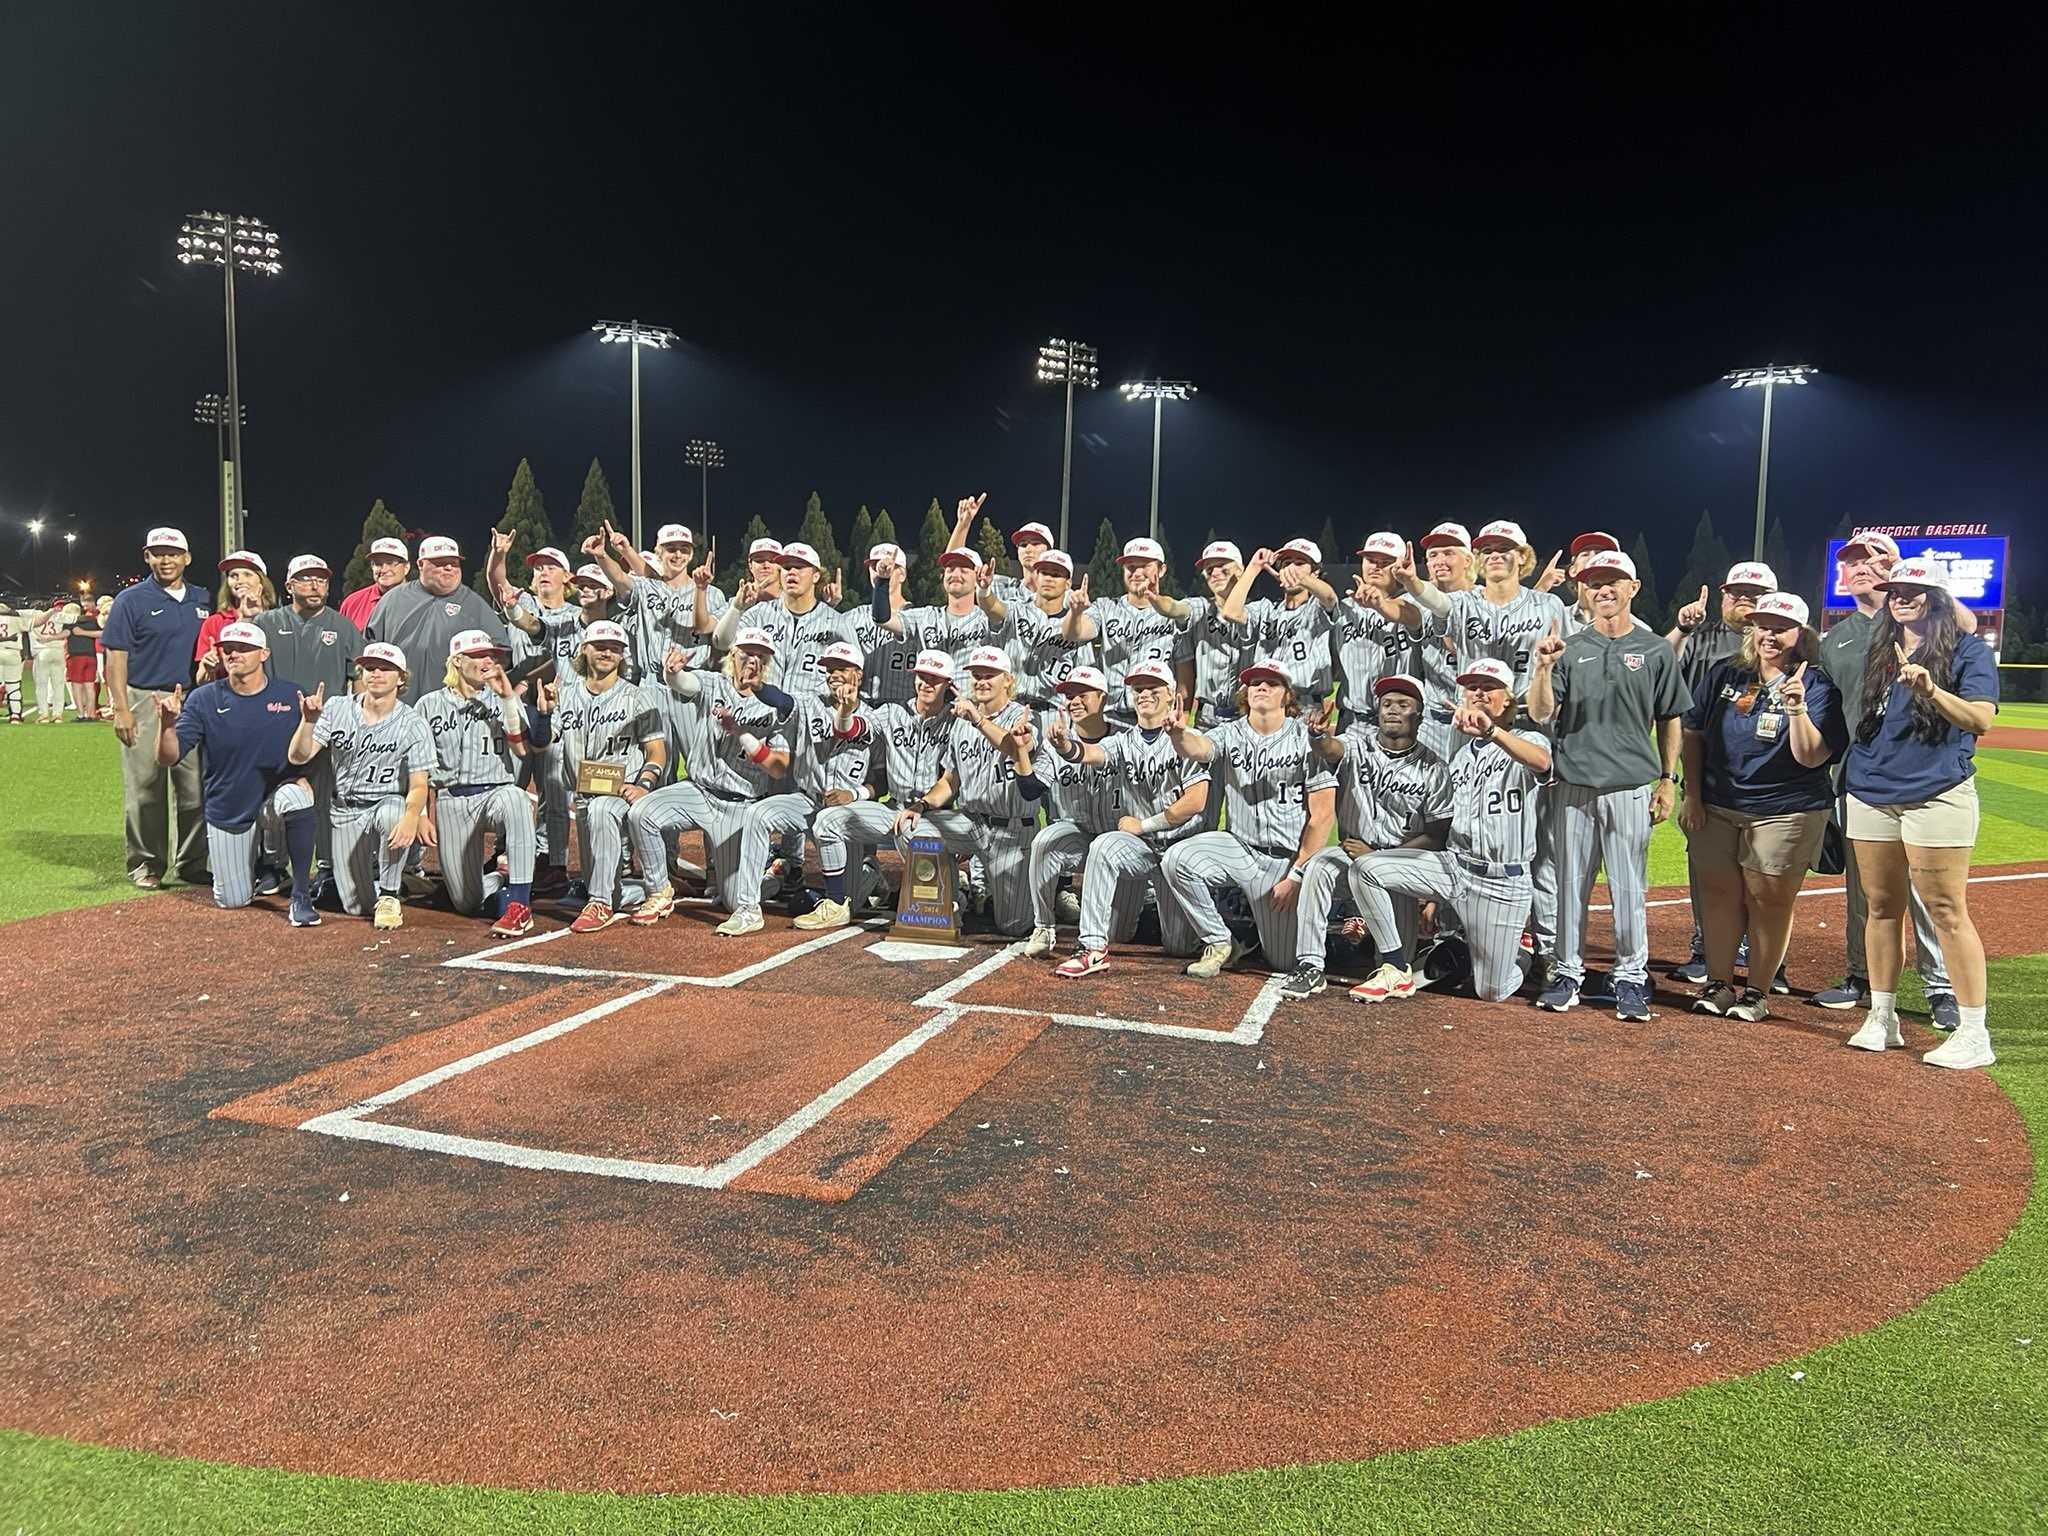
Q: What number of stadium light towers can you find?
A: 7